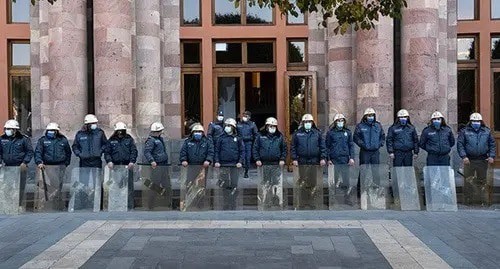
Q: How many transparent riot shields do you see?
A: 14